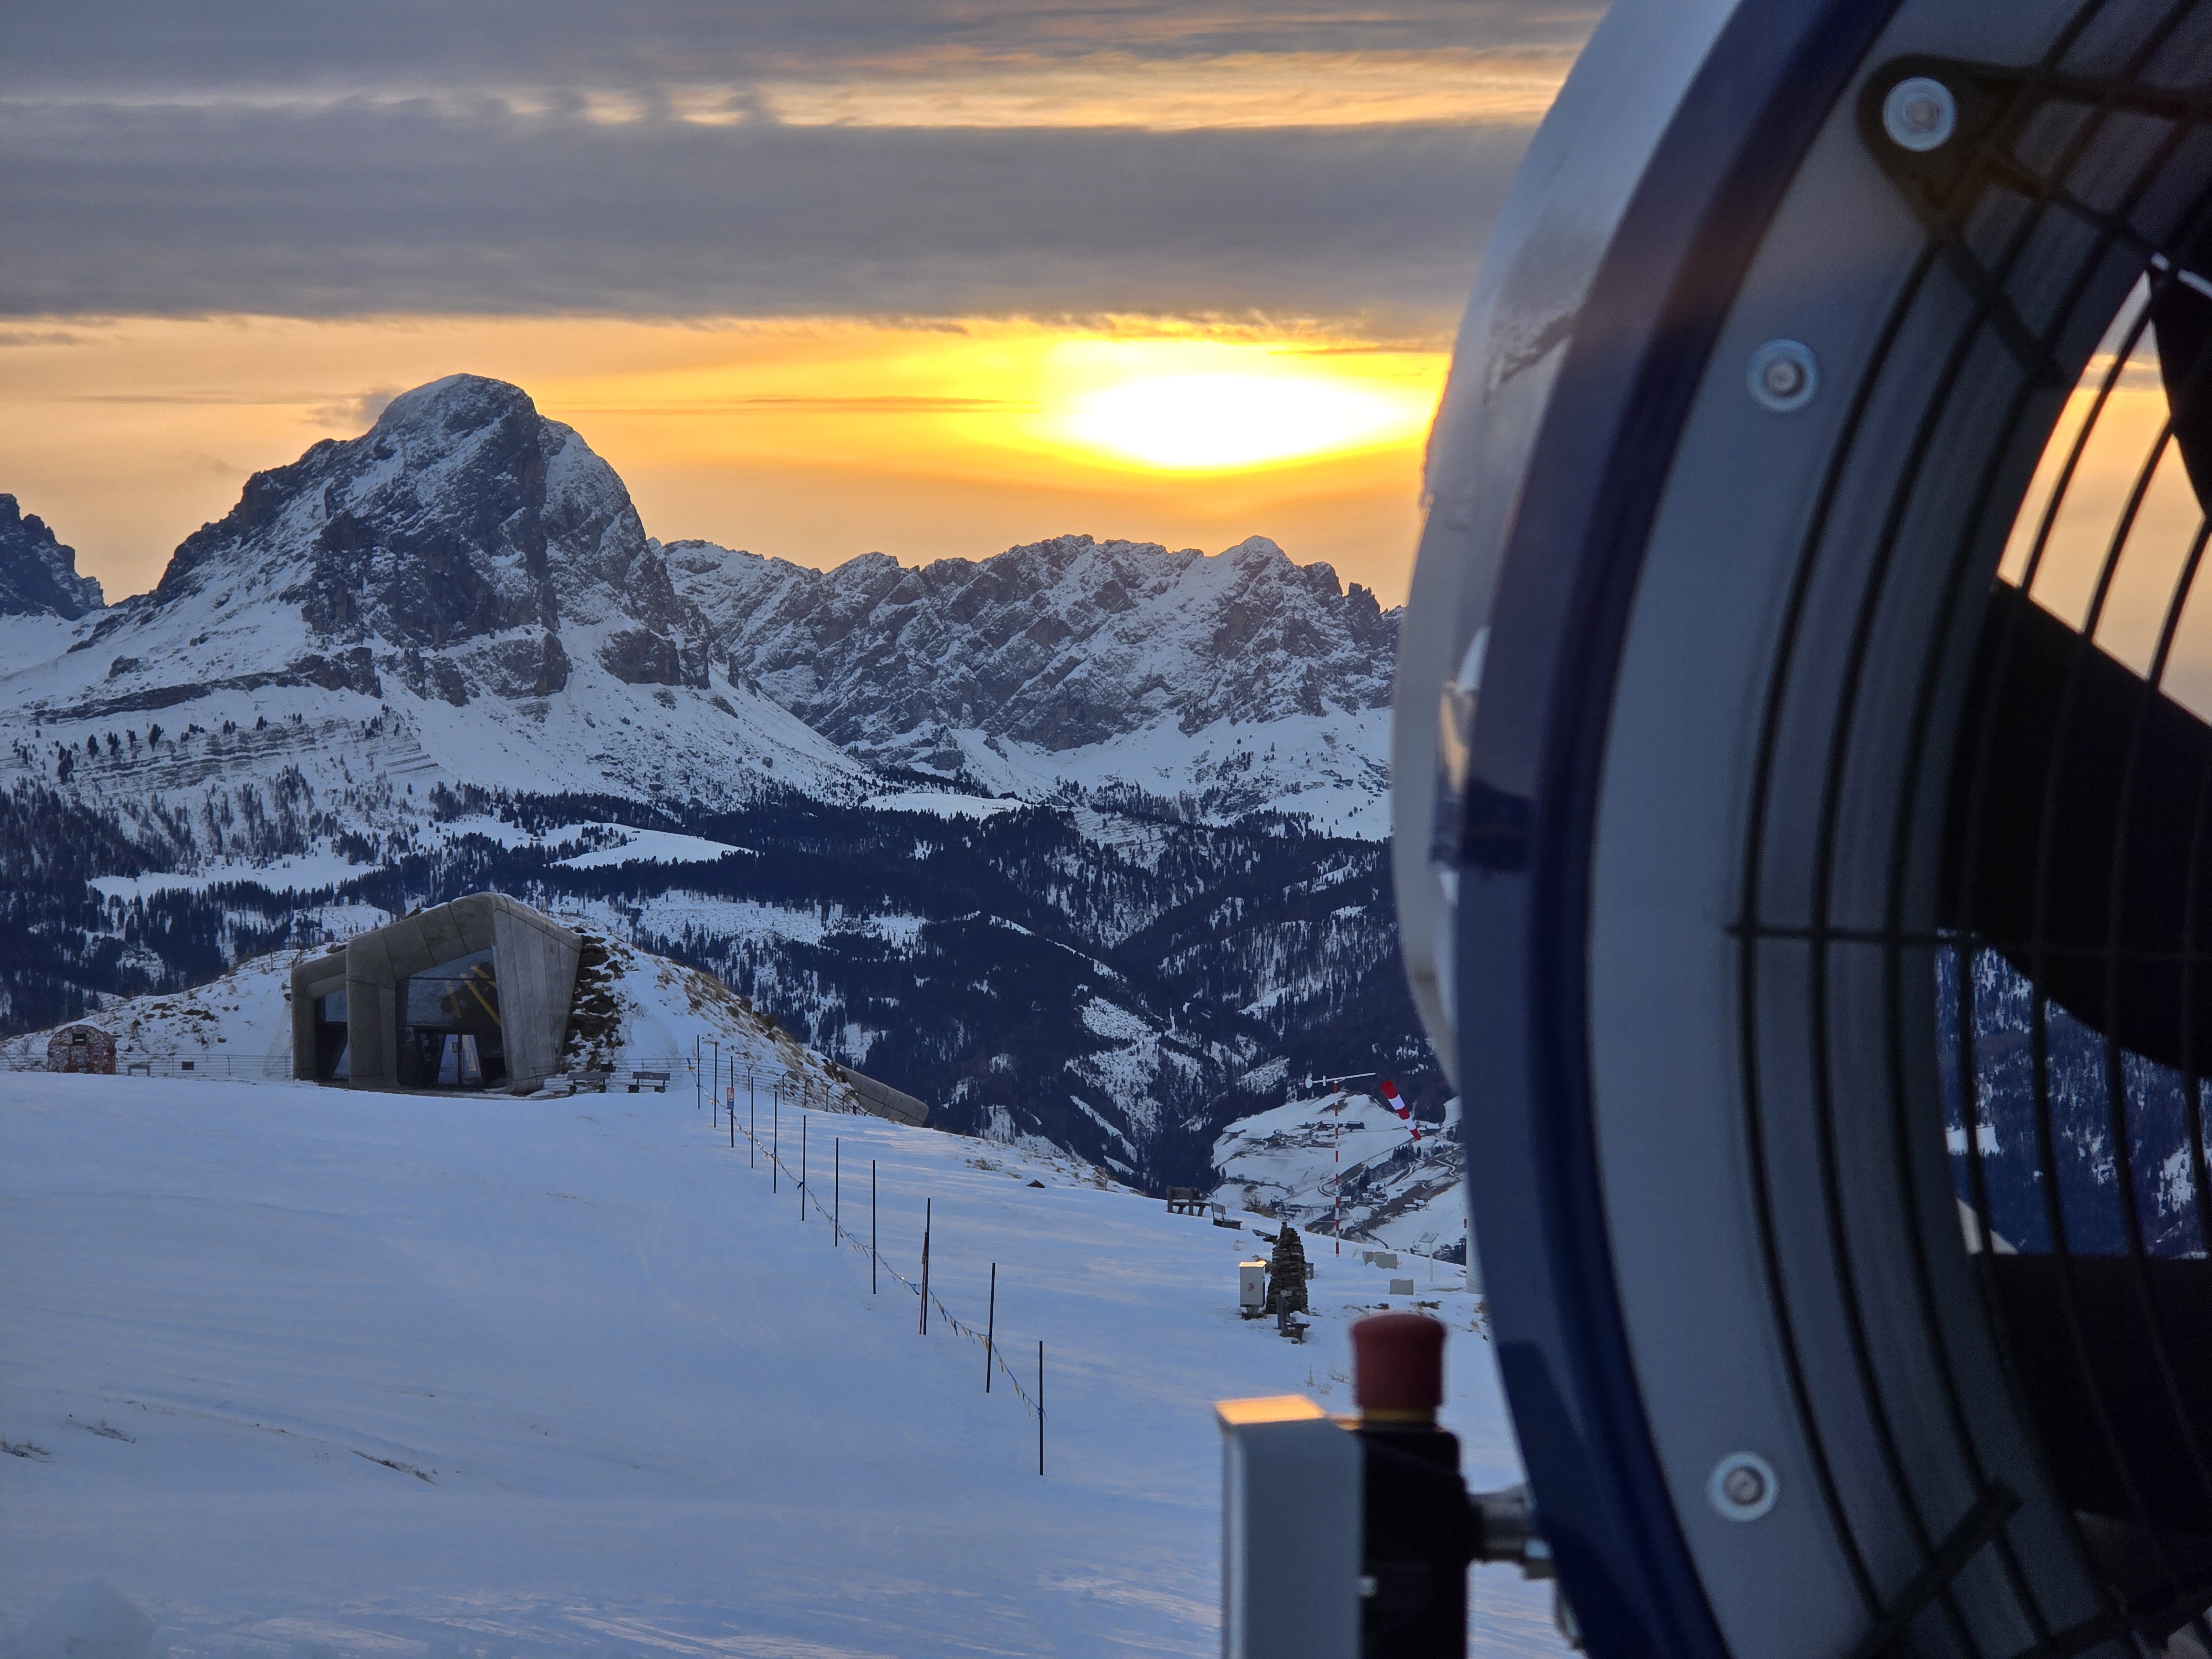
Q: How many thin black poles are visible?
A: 11